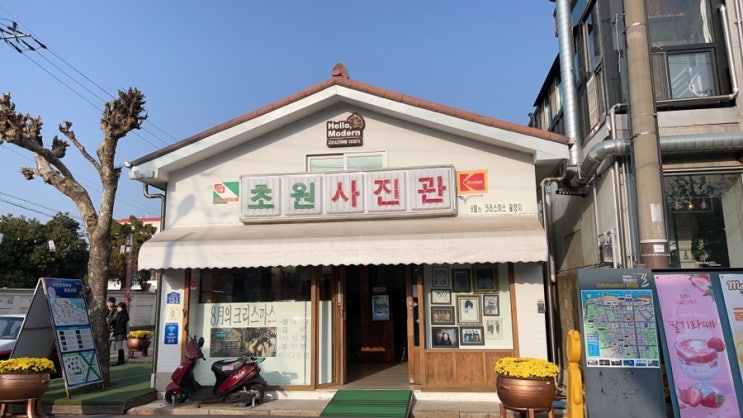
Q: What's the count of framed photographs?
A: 10